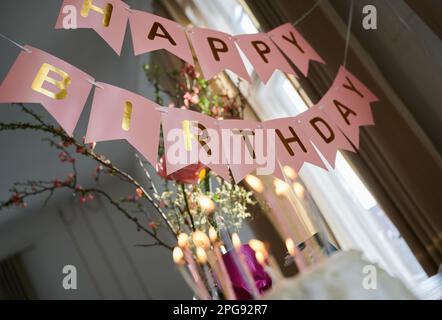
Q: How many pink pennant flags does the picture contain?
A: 13